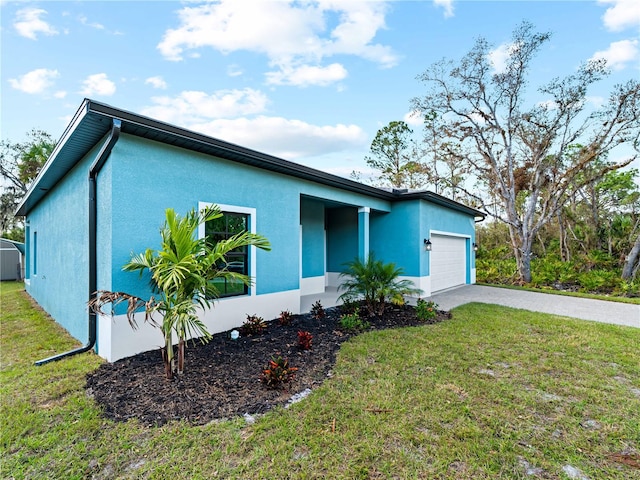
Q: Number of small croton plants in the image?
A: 5